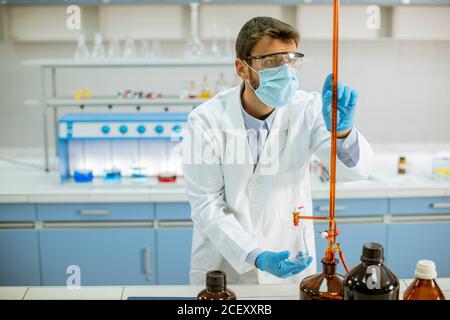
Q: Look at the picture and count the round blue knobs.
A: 5